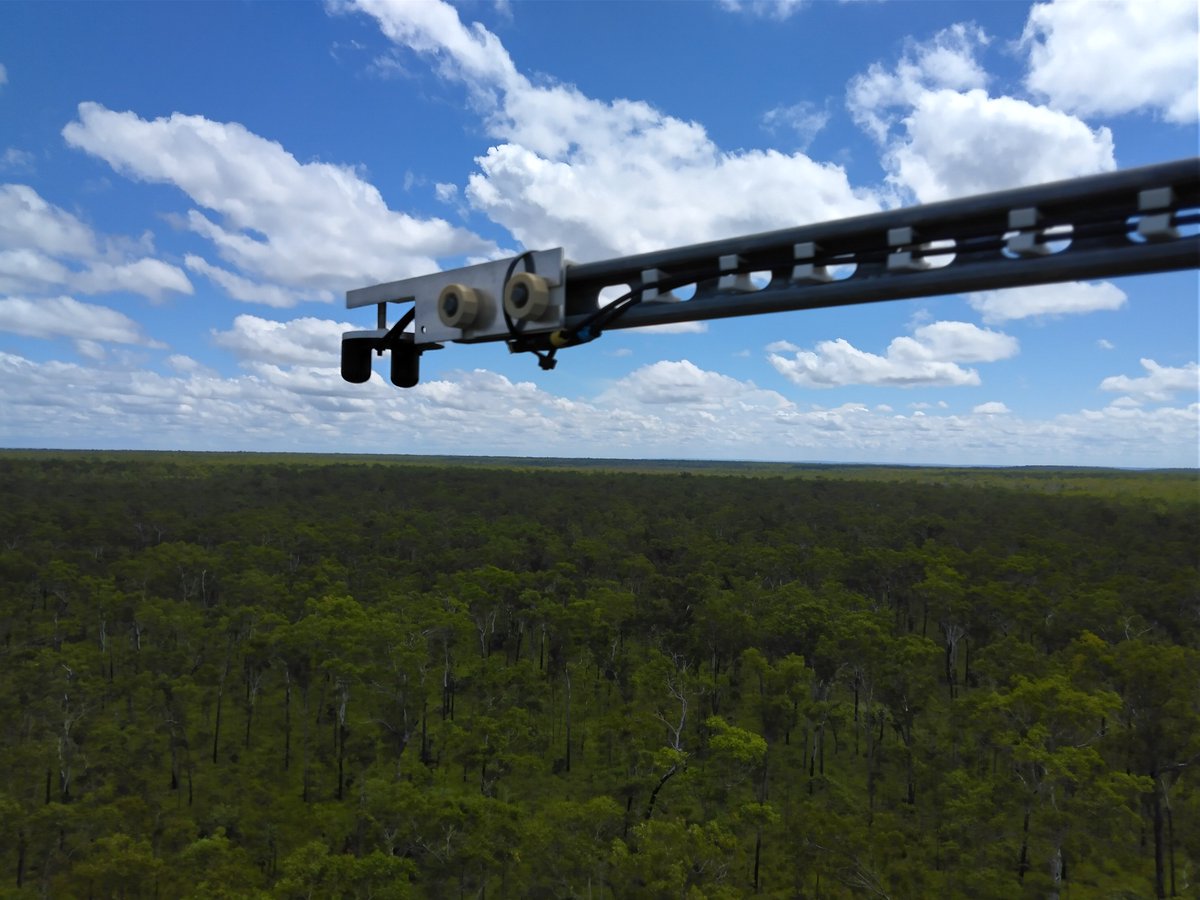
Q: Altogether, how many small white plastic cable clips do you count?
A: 6